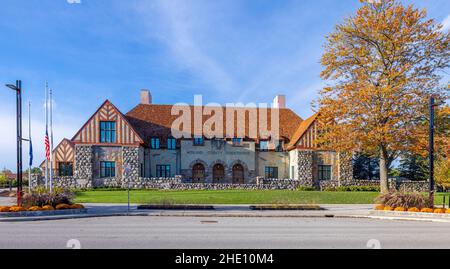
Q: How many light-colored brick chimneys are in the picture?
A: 2